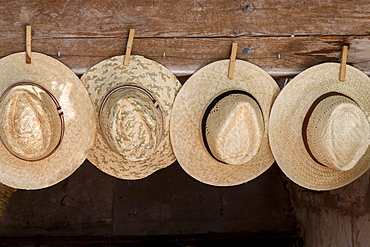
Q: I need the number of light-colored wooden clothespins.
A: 4